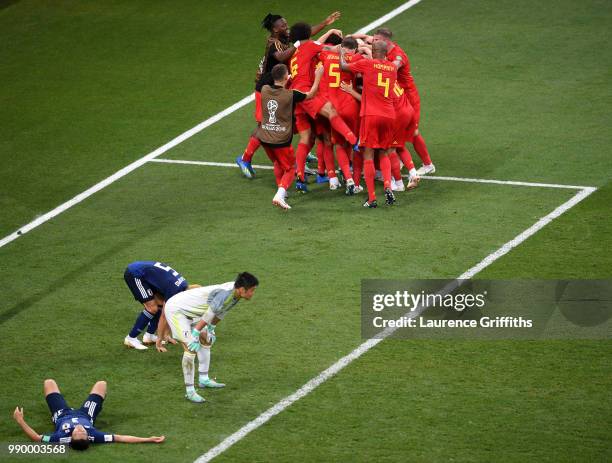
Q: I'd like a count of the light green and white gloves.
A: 2